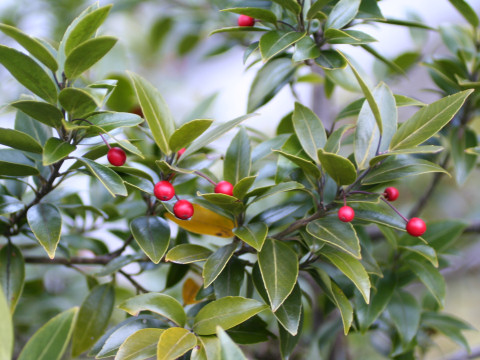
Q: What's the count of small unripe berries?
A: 0